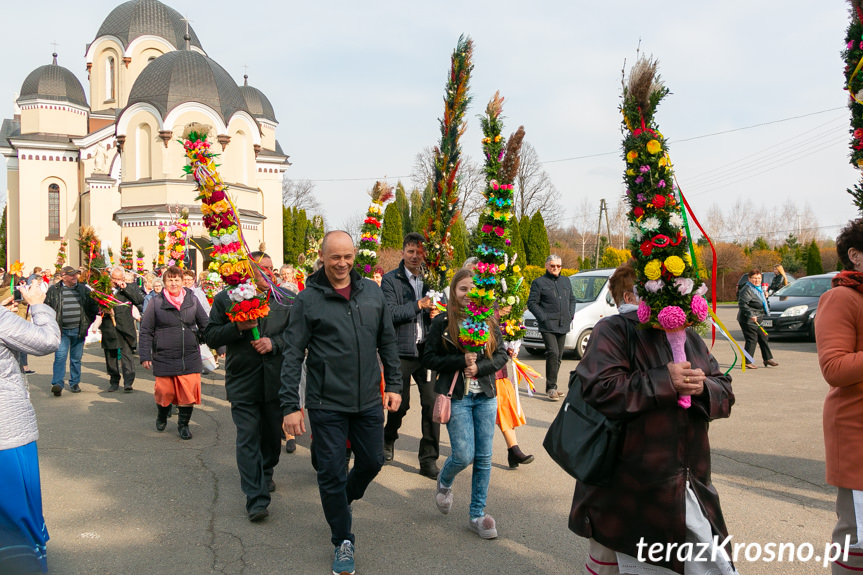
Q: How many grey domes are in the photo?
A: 4